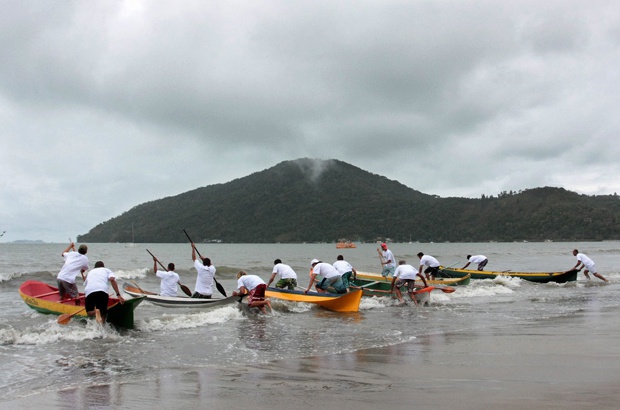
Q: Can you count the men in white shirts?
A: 13